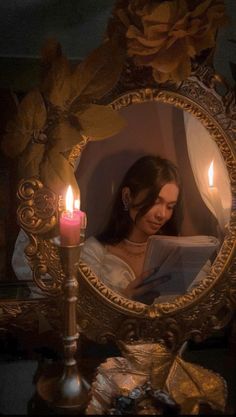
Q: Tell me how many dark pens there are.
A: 0